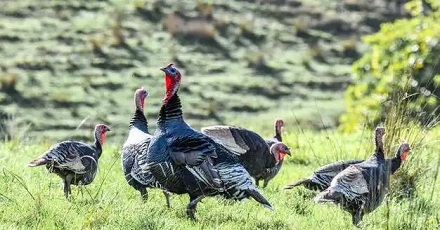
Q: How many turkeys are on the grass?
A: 7